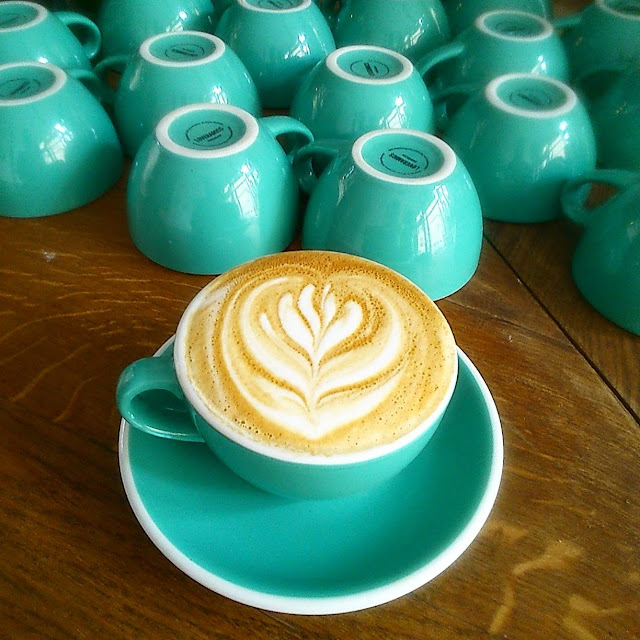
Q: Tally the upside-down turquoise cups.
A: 15